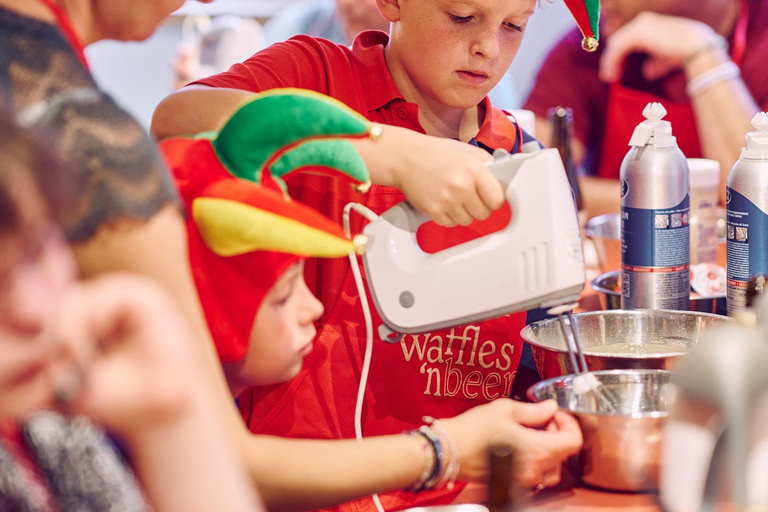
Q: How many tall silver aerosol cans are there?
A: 2